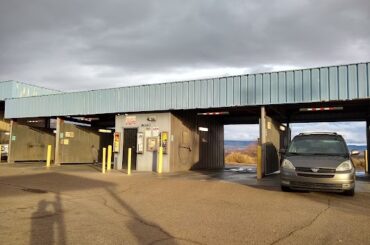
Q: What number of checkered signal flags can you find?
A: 0